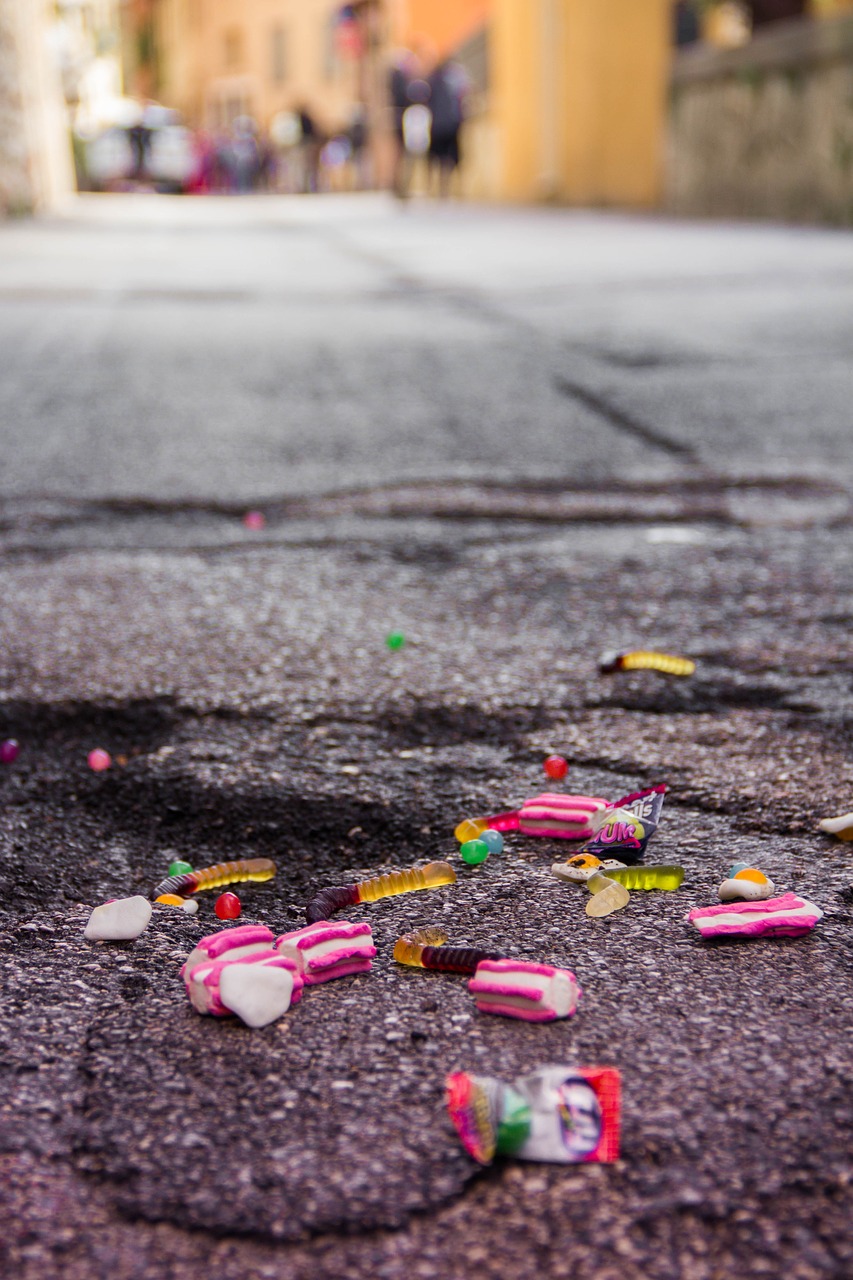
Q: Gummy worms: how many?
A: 6